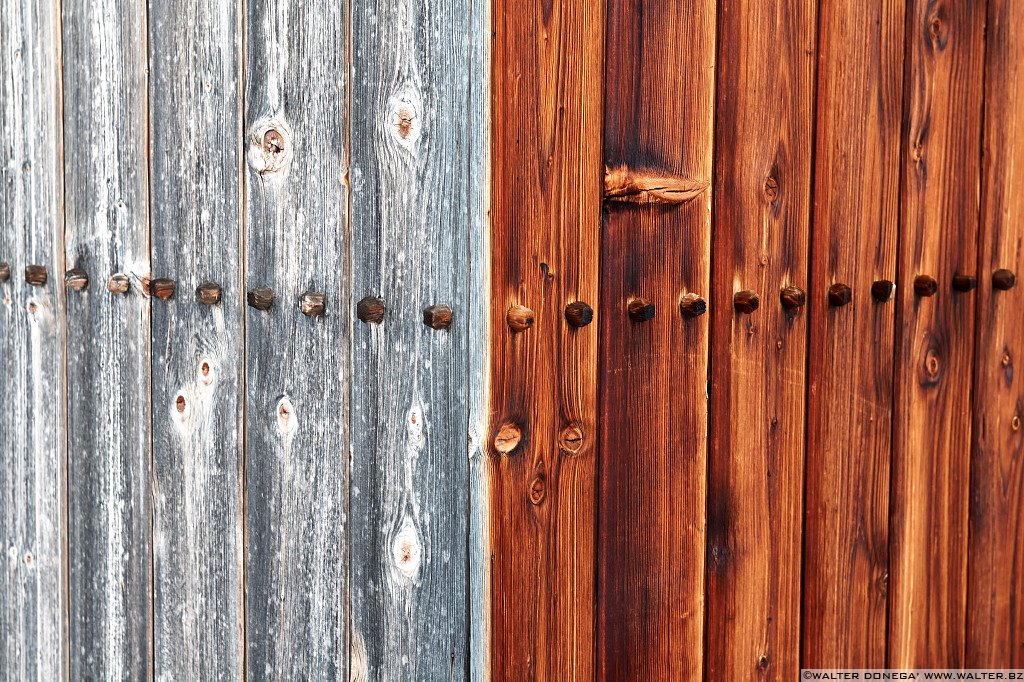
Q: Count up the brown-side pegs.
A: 11